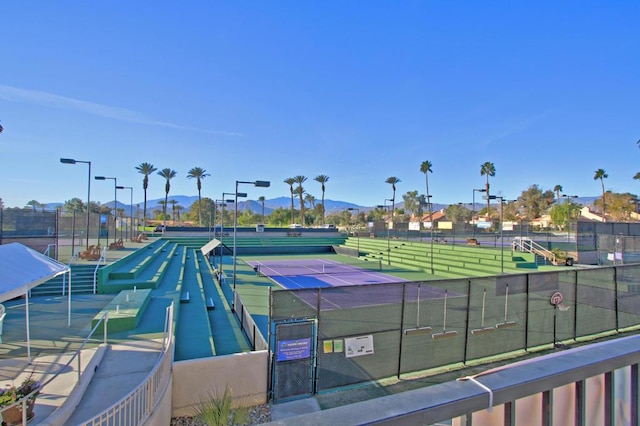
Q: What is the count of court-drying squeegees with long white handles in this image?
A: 4